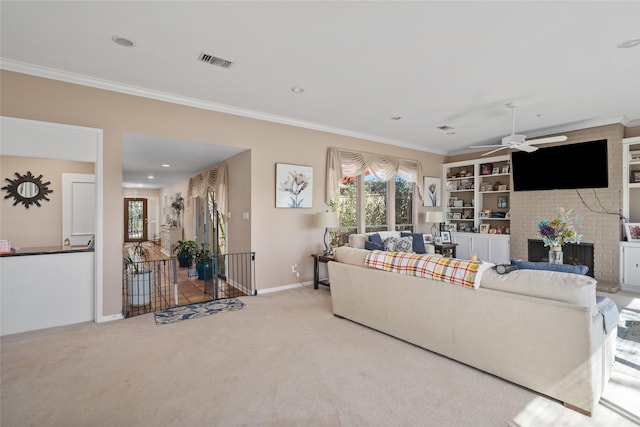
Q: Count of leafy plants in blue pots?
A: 2